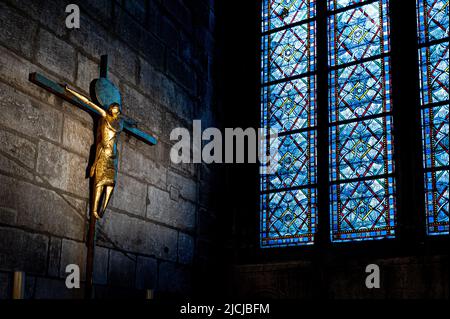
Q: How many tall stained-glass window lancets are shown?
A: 3